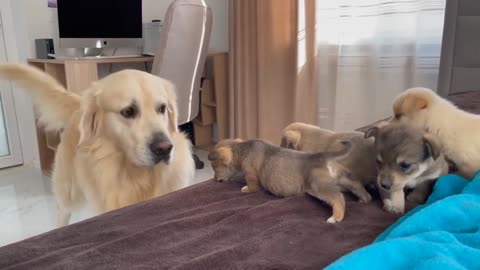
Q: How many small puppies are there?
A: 4